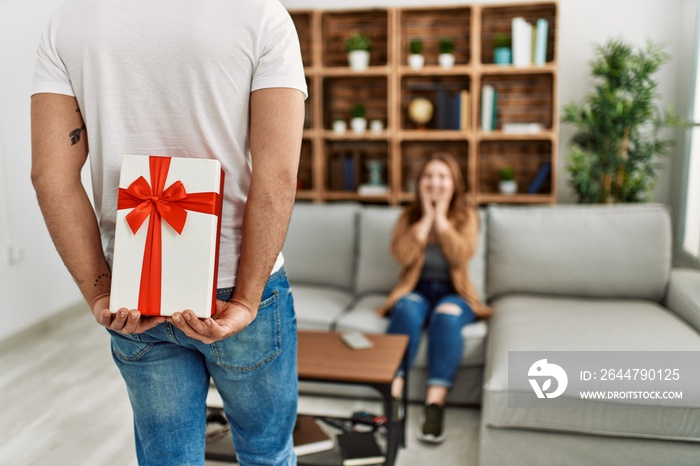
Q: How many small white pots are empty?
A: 2